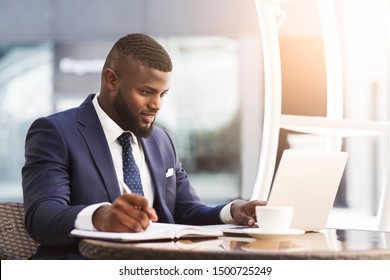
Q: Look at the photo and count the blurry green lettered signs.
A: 0